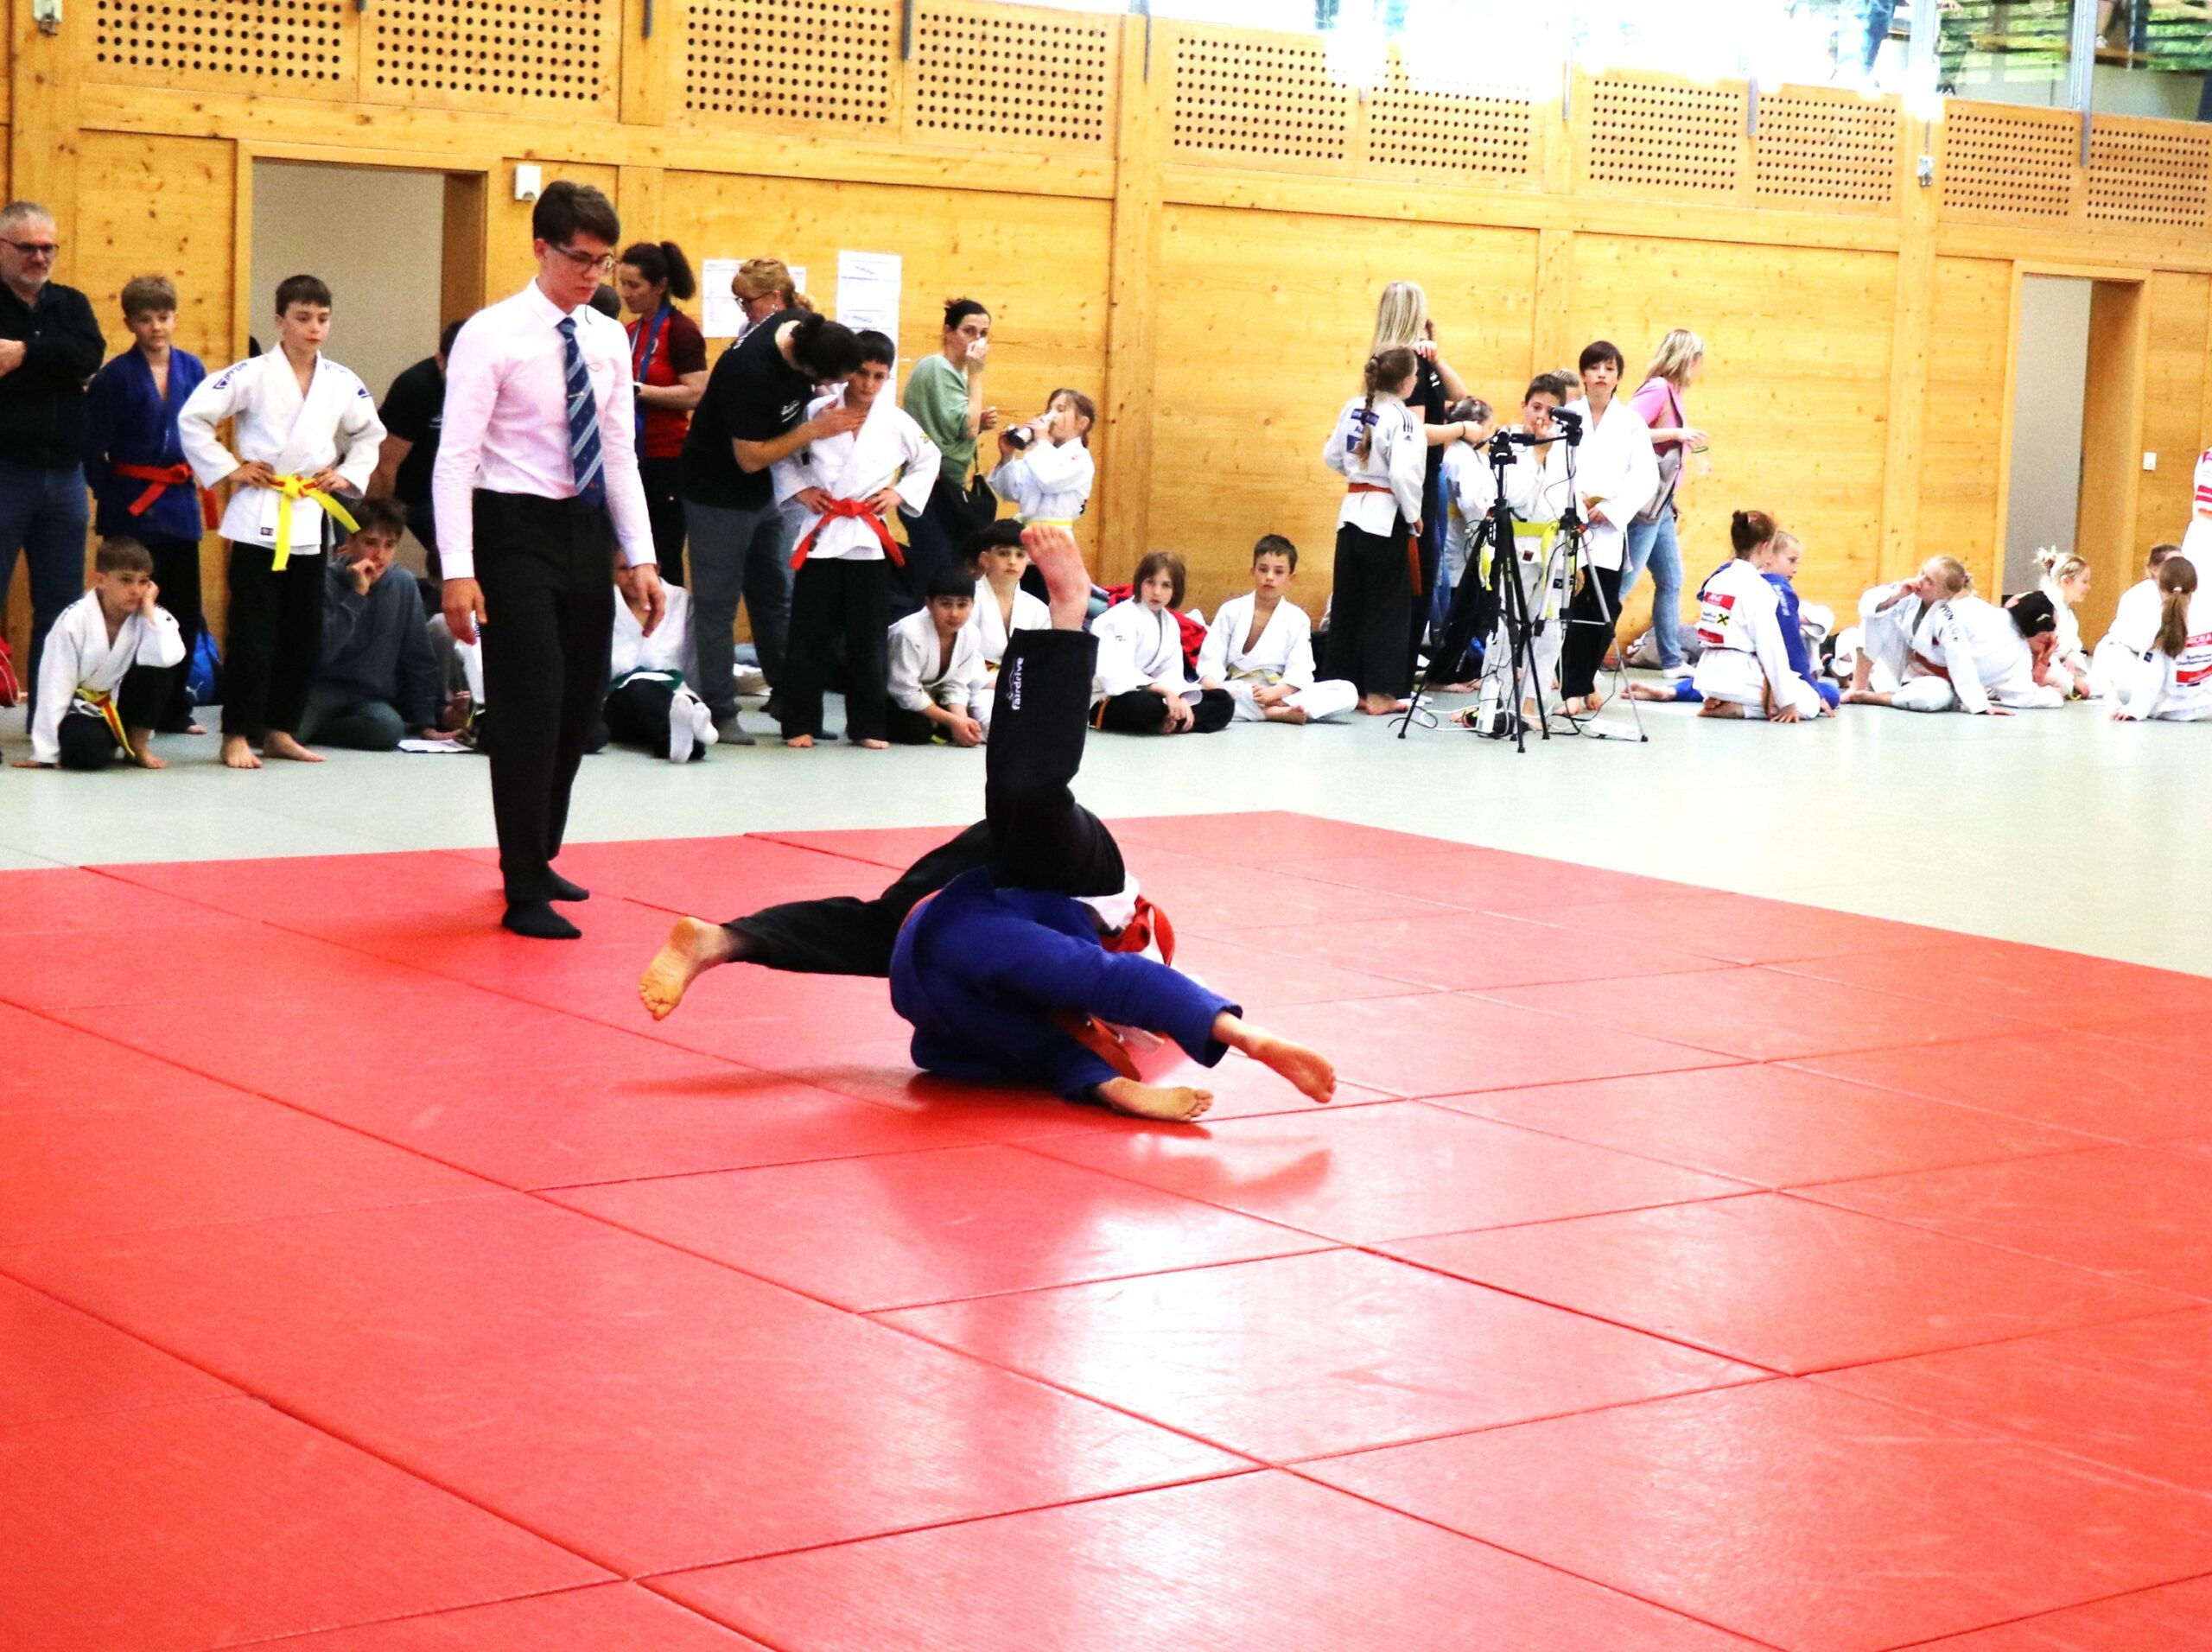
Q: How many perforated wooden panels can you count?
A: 10